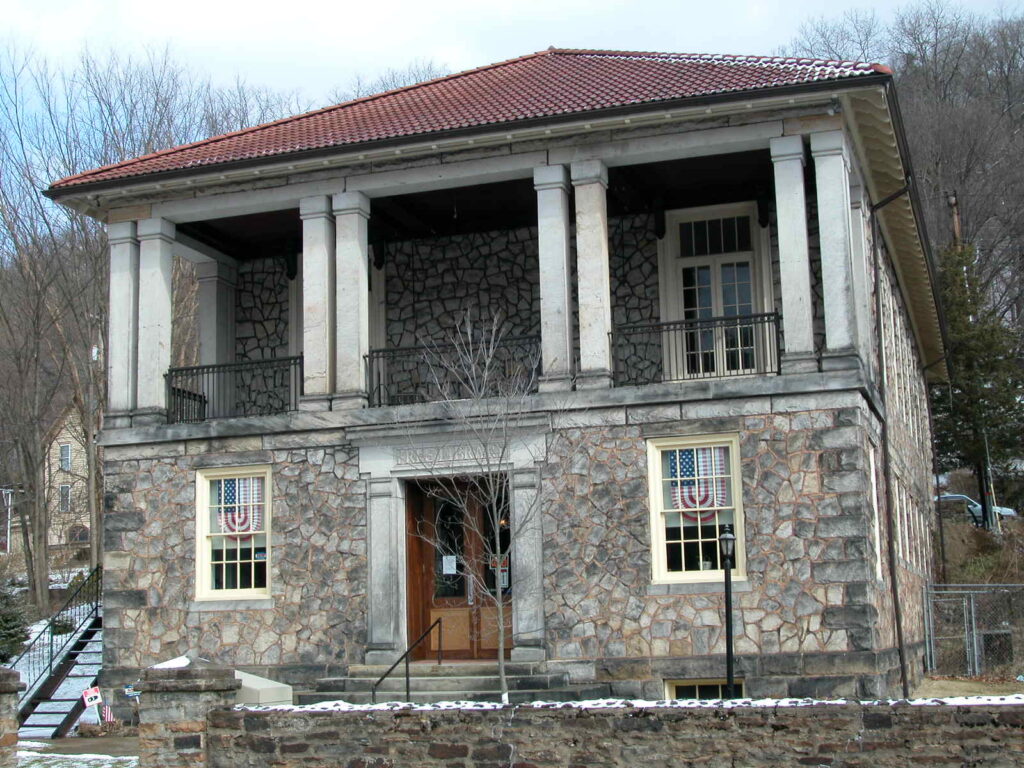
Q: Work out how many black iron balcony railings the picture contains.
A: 3